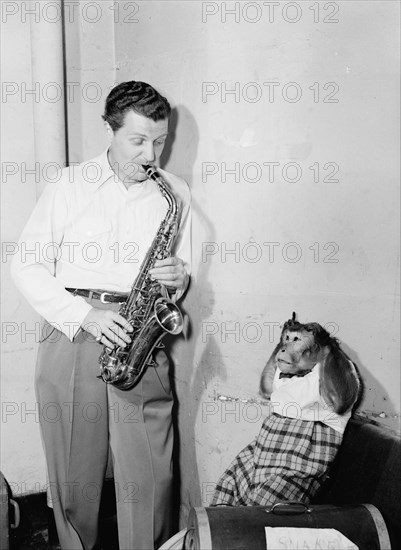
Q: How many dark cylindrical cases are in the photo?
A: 1